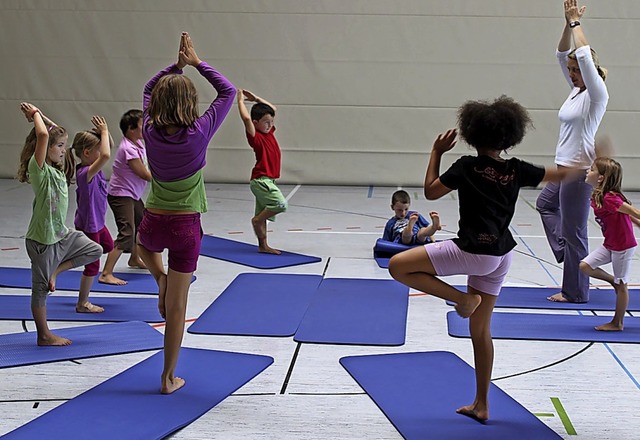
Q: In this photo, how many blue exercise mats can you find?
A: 11